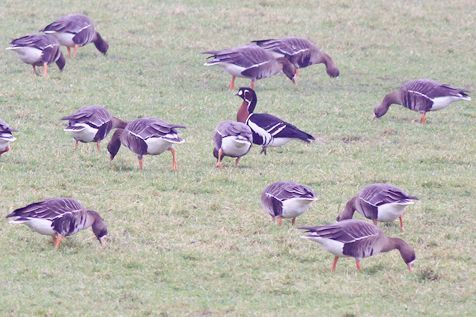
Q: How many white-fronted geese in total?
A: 13